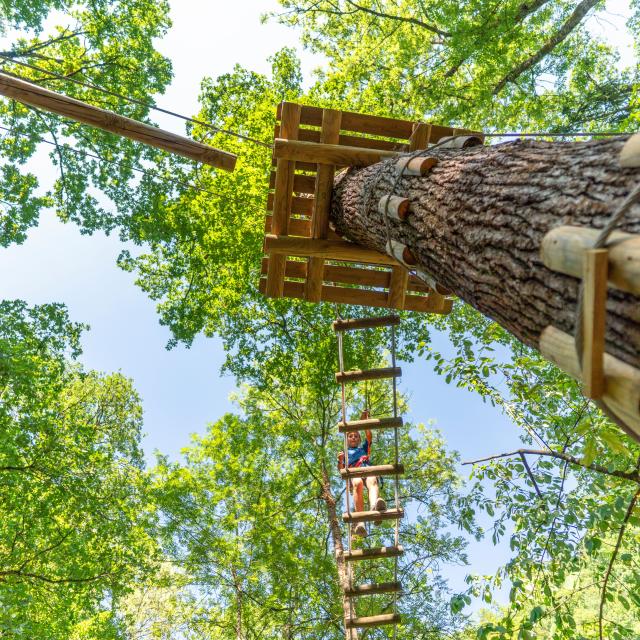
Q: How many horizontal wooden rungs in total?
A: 8